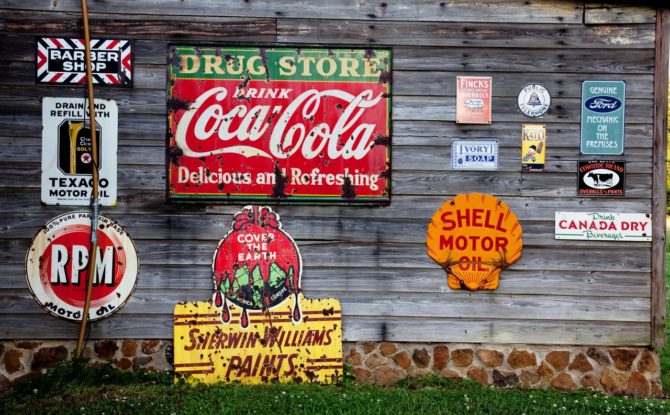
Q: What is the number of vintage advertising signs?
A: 13